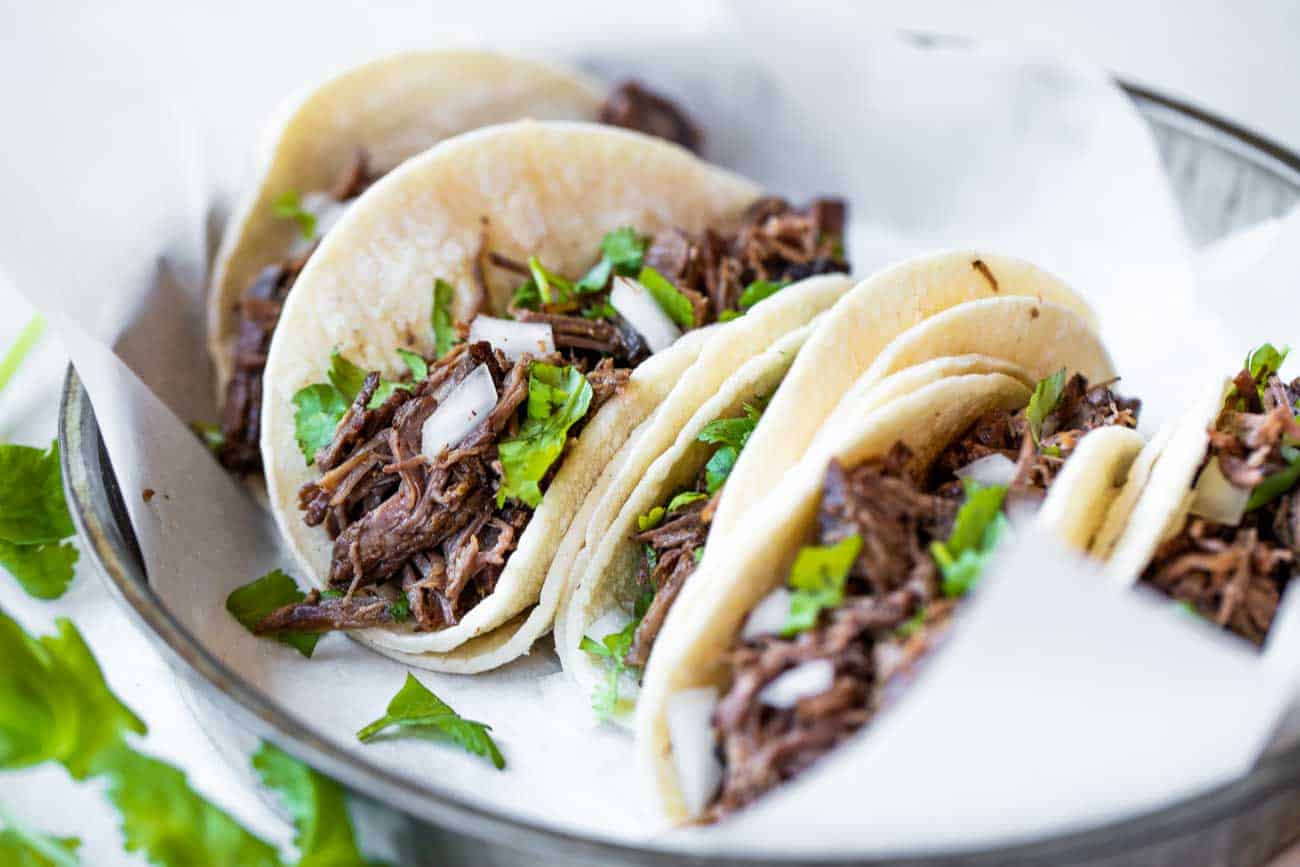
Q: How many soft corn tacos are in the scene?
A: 5